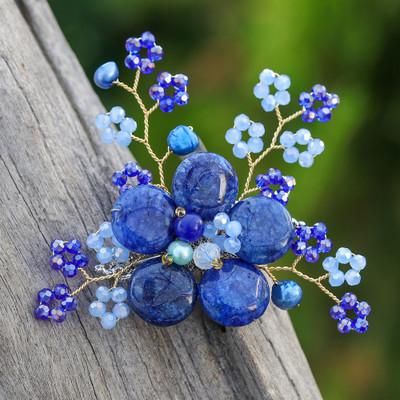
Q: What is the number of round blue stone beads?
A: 5